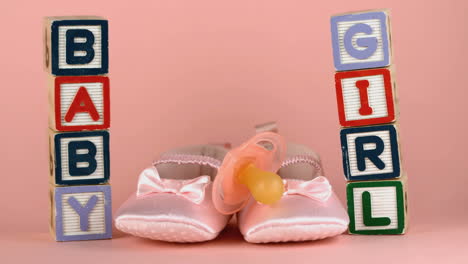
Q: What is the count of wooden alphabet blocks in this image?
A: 8